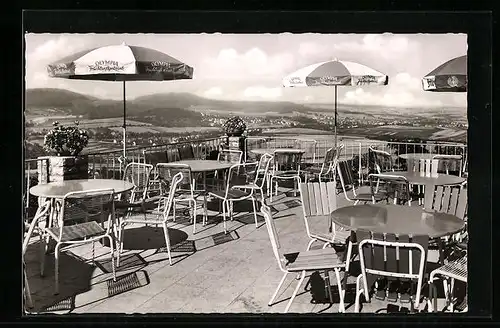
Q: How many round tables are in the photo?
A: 6